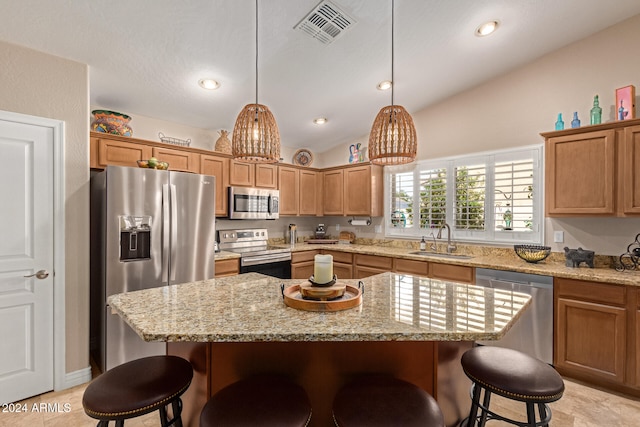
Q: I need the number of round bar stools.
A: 4